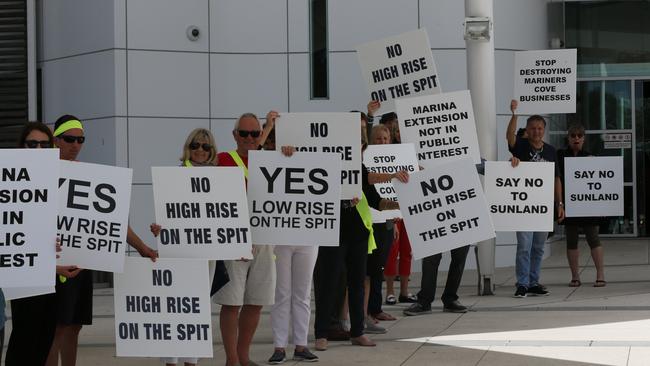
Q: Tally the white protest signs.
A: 13